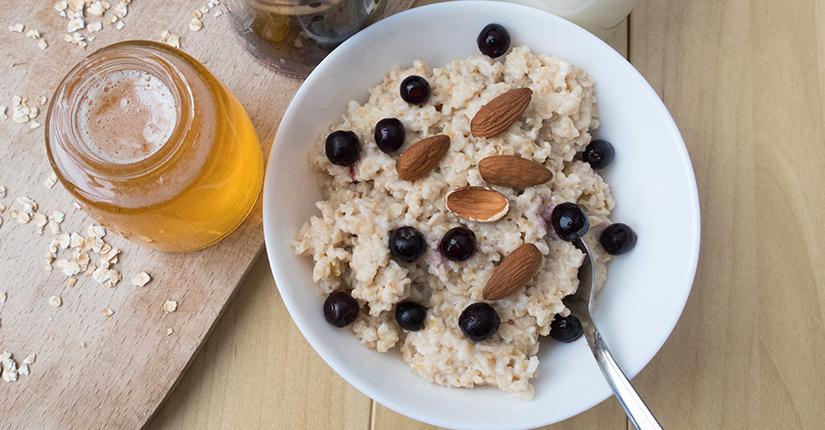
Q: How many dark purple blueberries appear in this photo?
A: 13